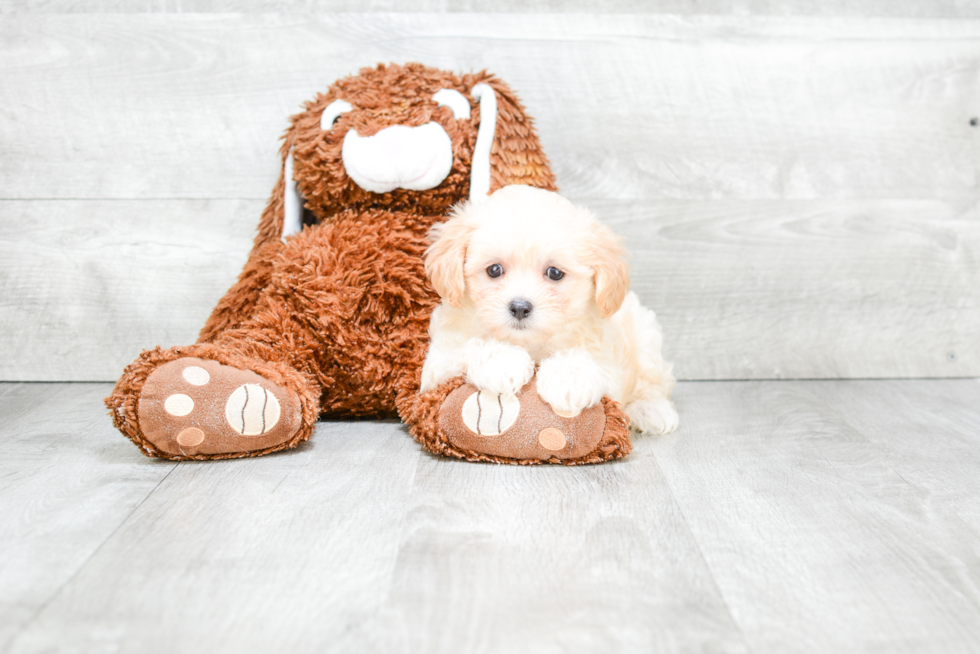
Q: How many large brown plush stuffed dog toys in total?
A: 1